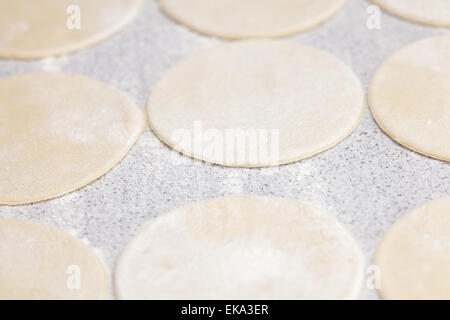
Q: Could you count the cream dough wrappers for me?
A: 9